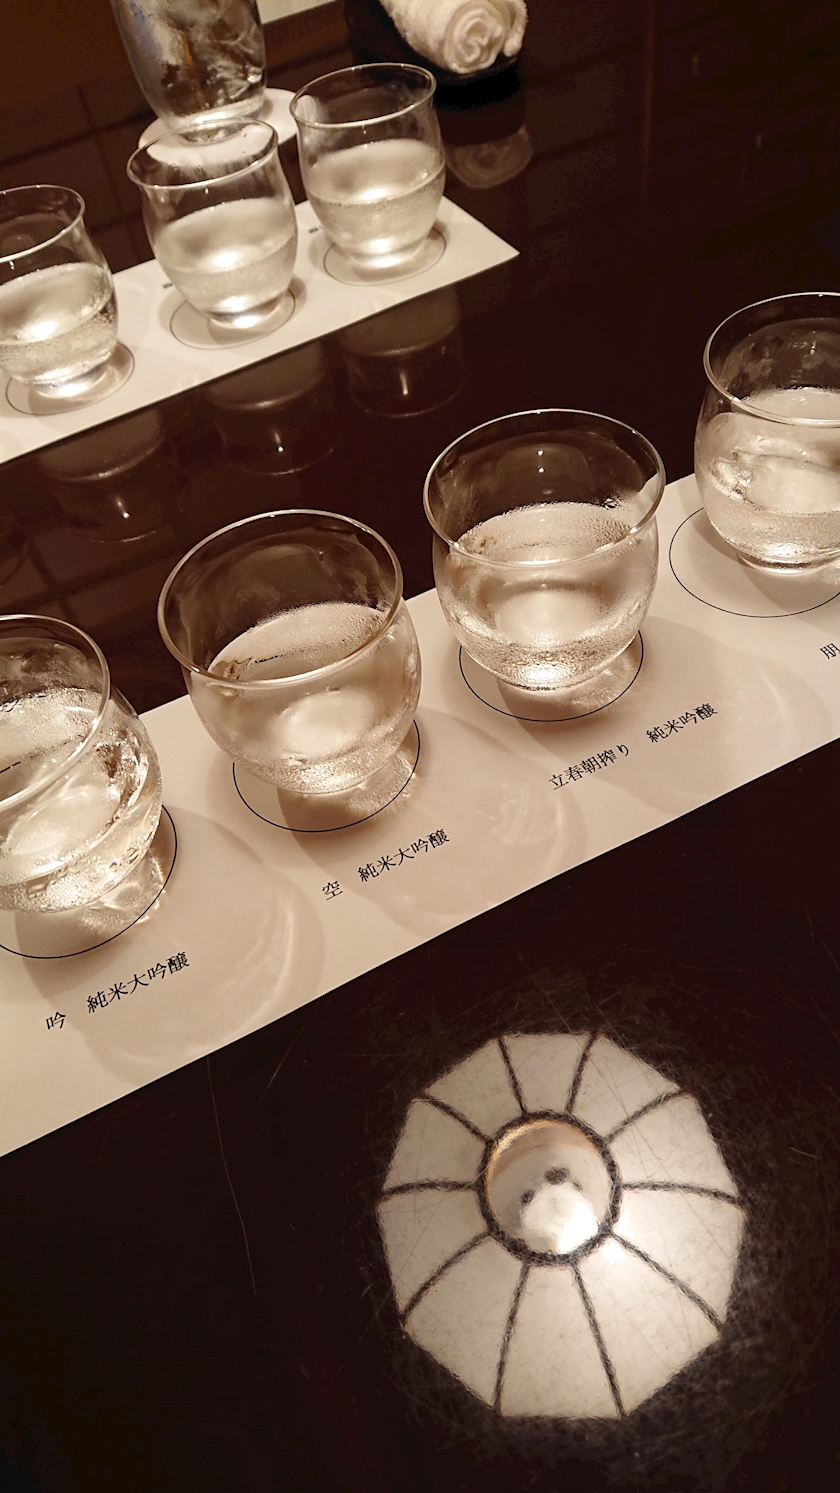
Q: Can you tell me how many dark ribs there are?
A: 10